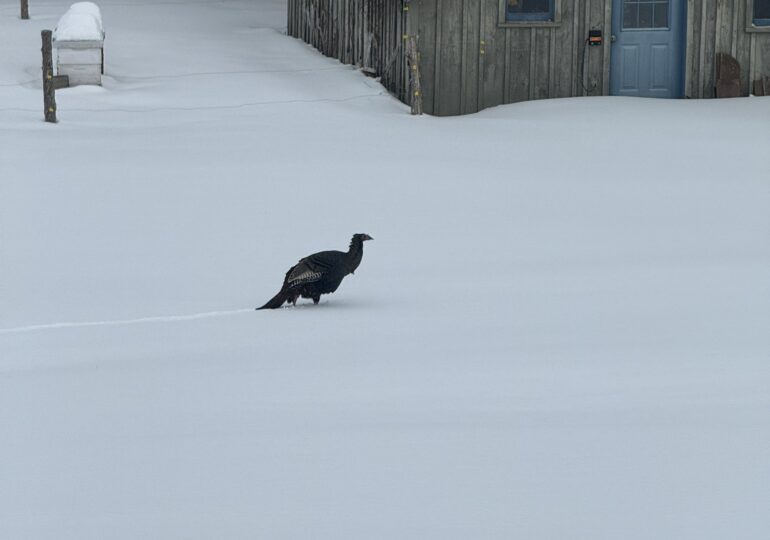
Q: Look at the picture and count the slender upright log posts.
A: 3